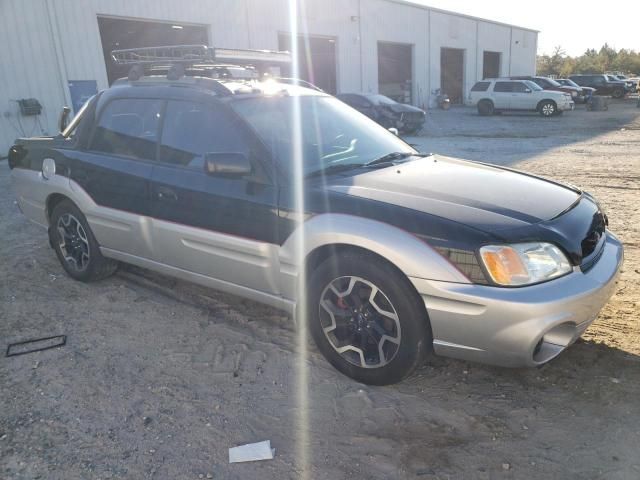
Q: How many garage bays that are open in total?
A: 5